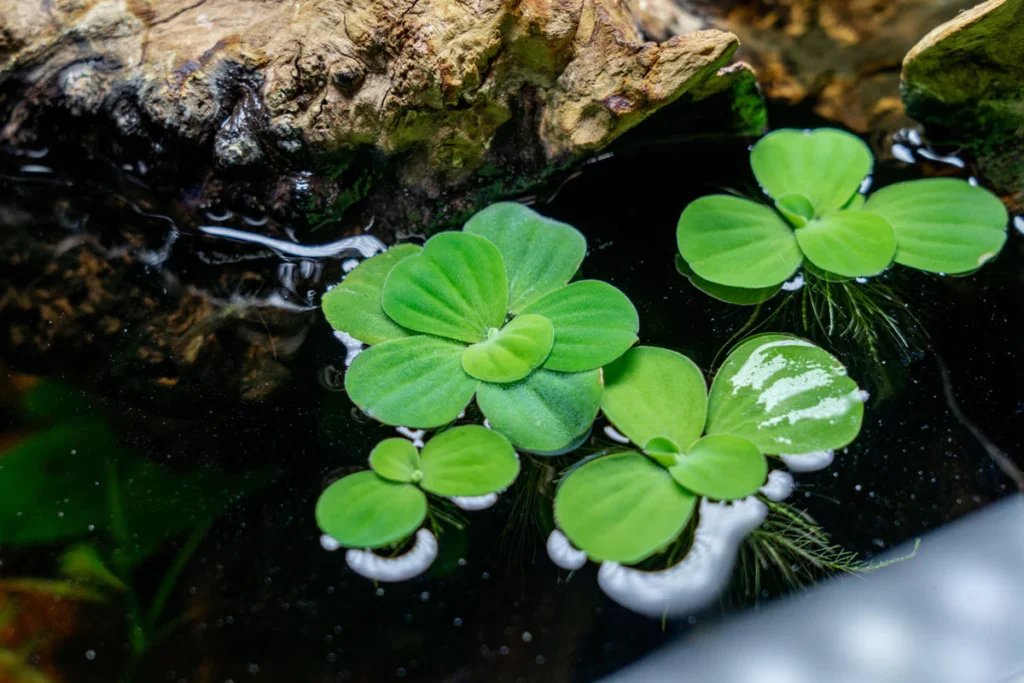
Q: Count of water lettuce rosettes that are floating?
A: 4